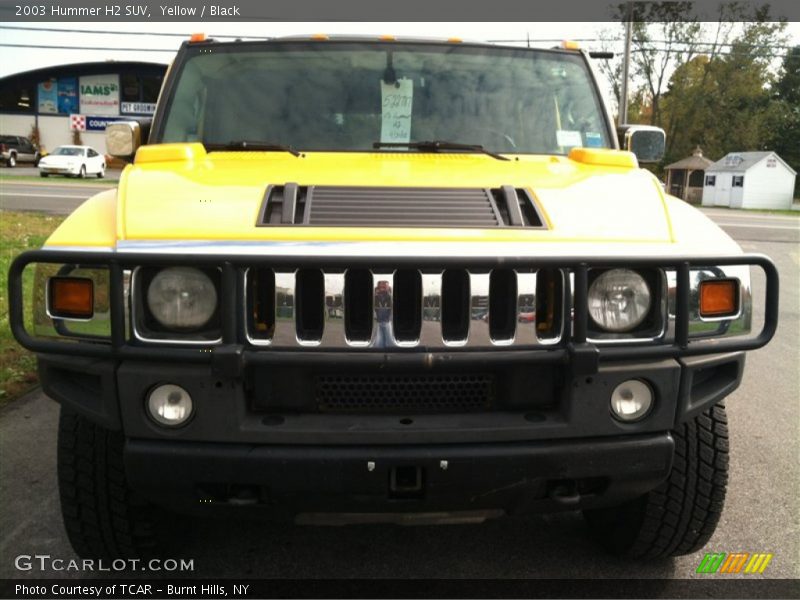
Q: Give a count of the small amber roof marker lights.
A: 5